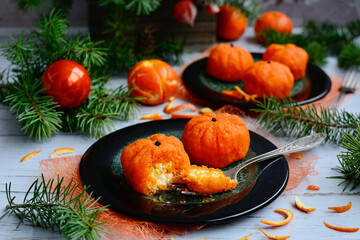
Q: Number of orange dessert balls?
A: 5